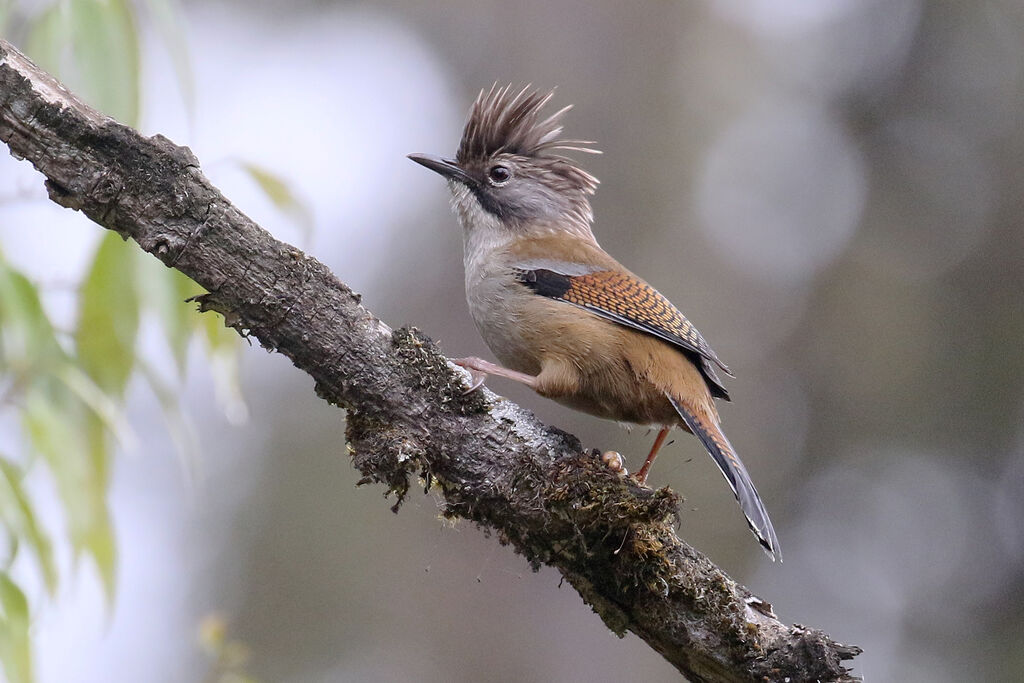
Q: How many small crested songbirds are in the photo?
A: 1